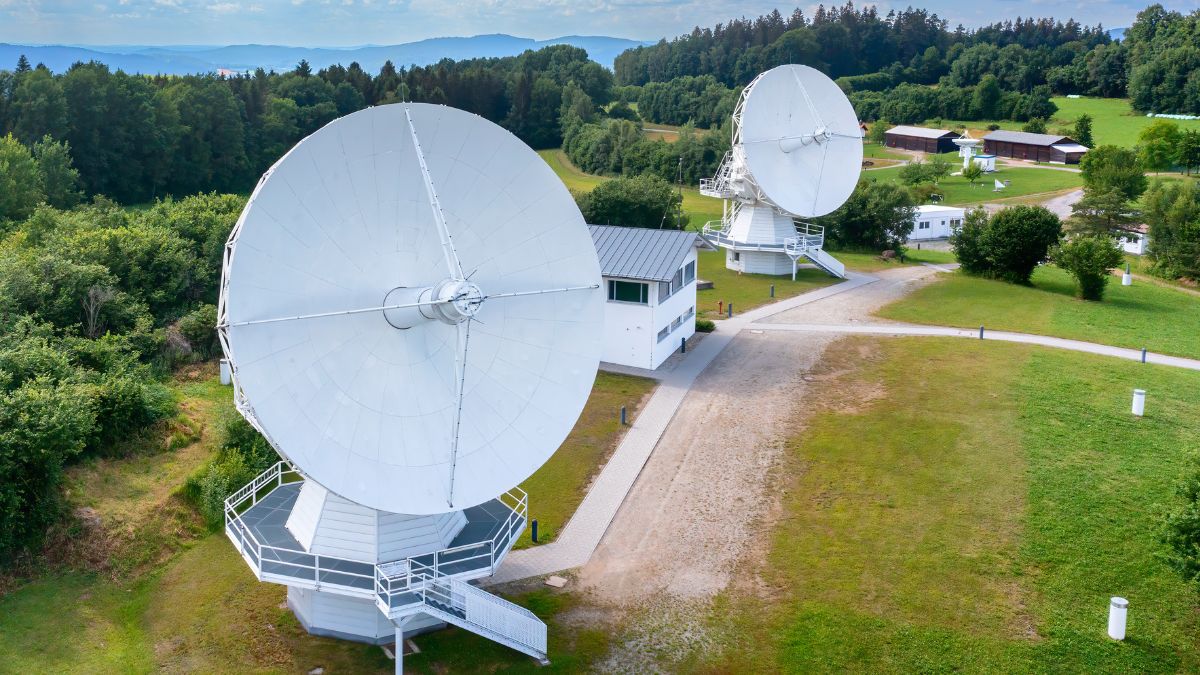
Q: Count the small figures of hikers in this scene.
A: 0